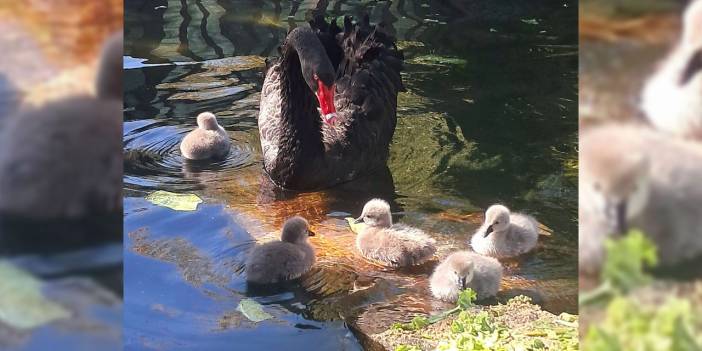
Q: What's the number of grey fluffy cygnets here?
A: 5